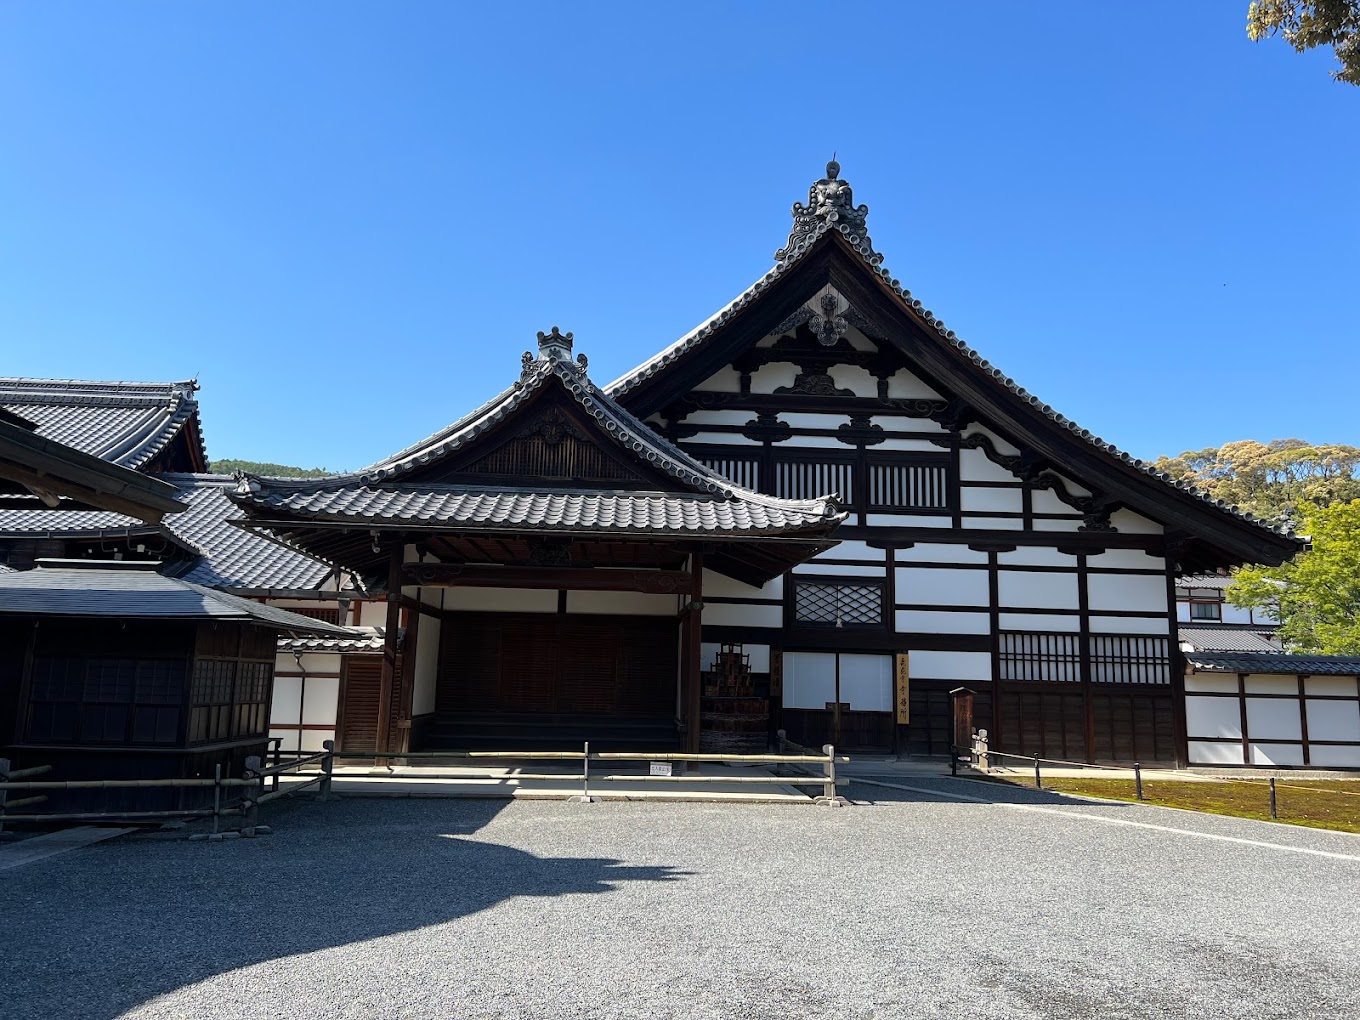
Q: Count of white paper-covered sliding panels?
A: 2